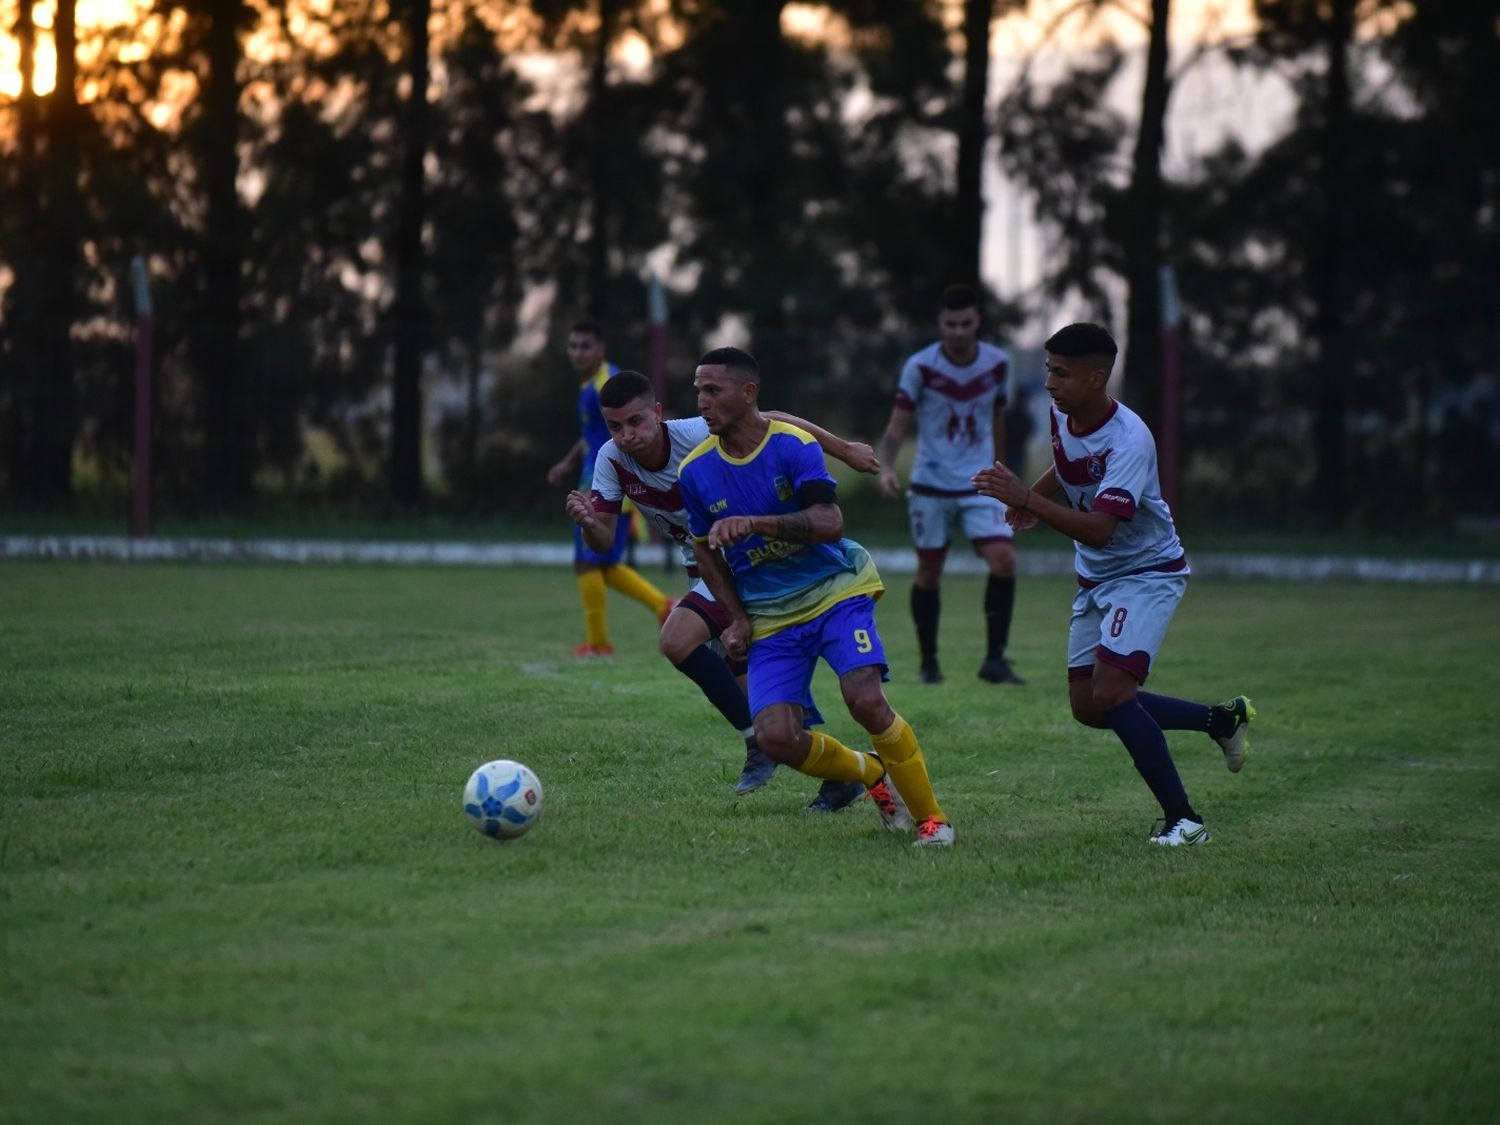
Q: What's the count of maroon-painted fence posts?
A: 3